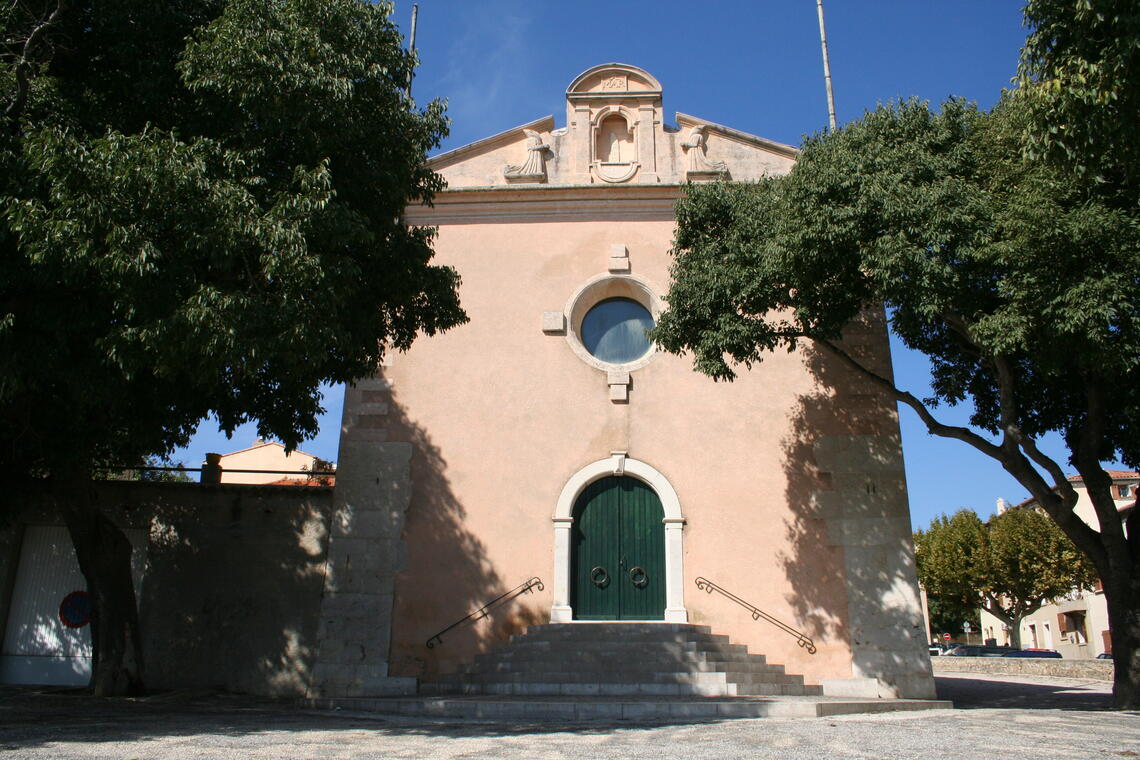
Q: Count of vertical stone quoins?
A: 2